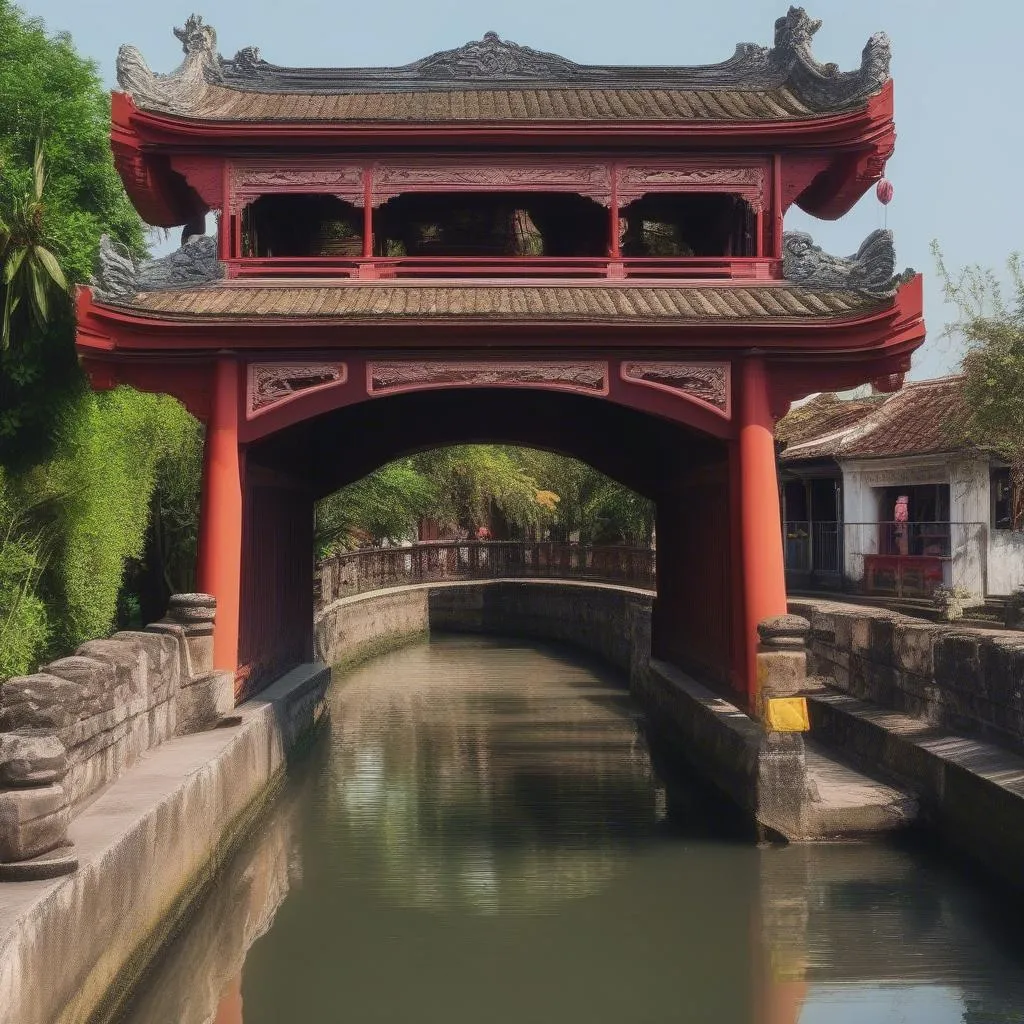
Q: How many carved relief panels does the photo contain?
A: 6